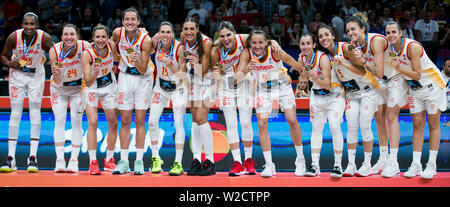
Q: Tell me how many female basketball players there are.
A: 12